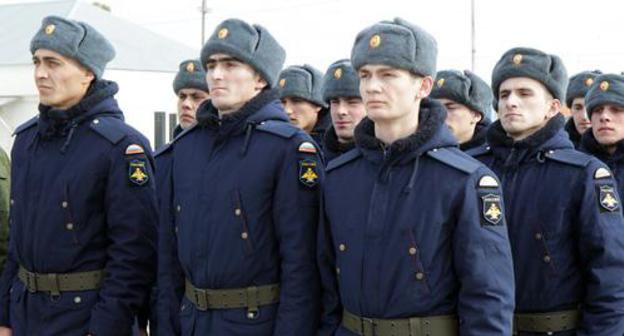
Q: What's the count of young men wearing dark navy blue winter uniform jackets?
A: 10